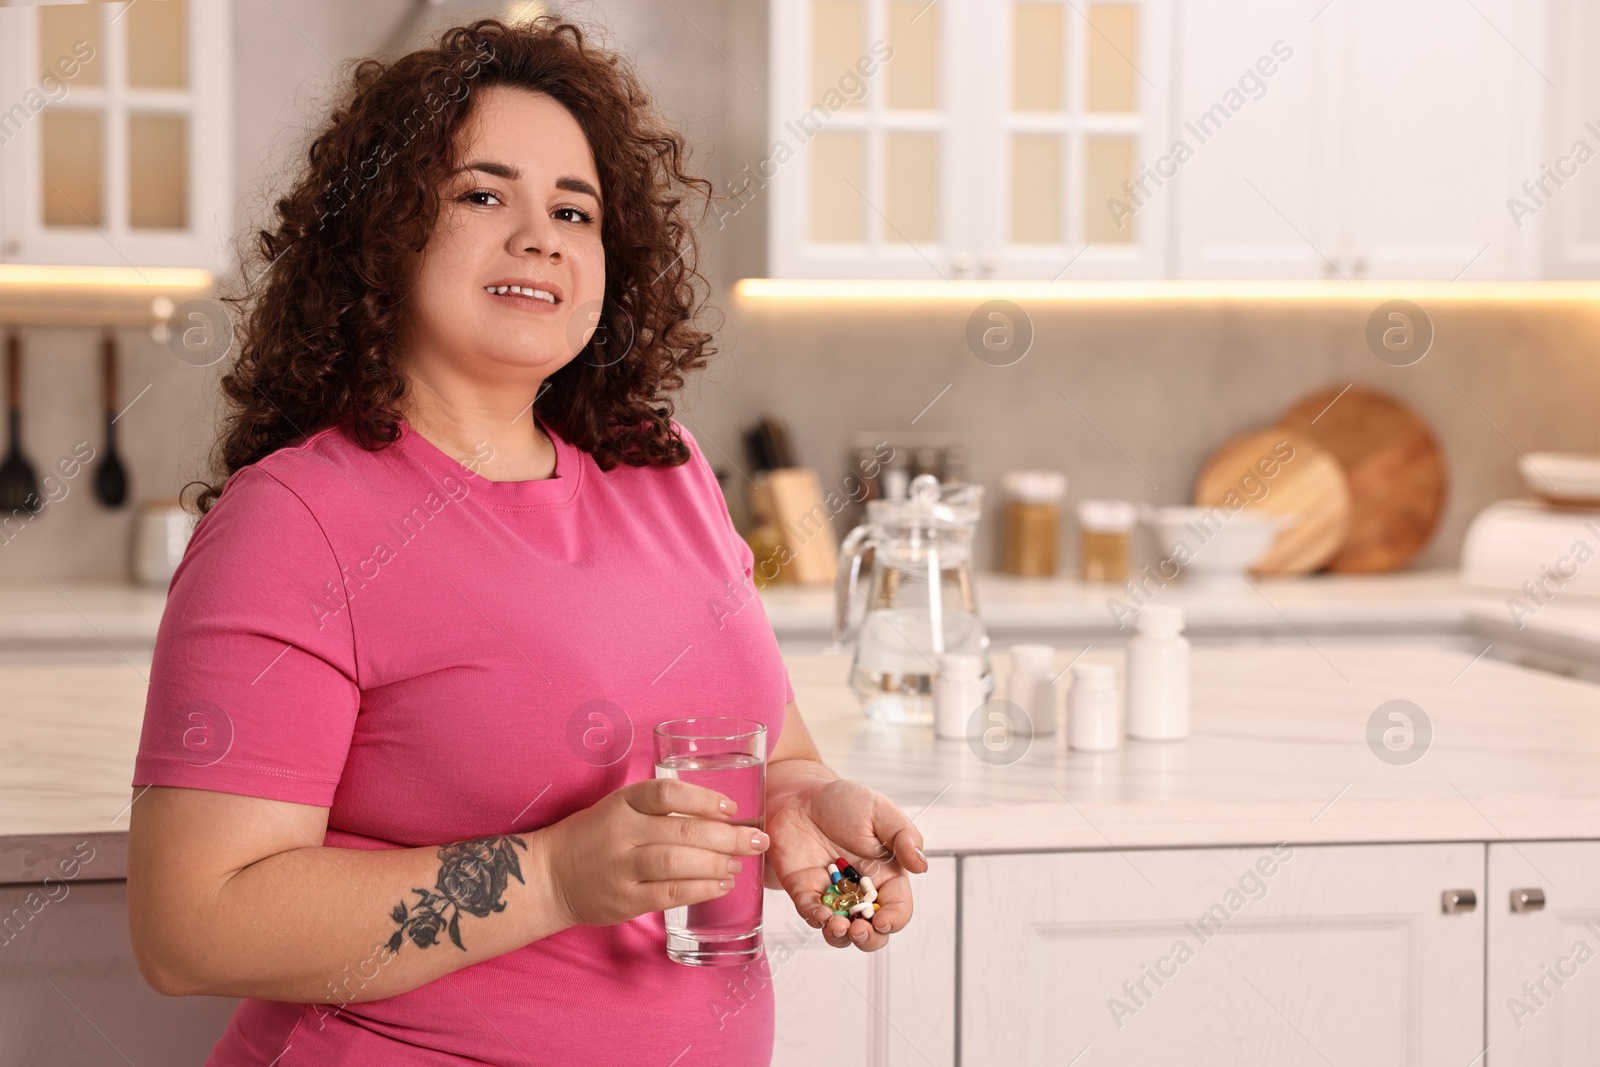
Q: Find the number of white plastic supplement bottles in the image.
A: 4